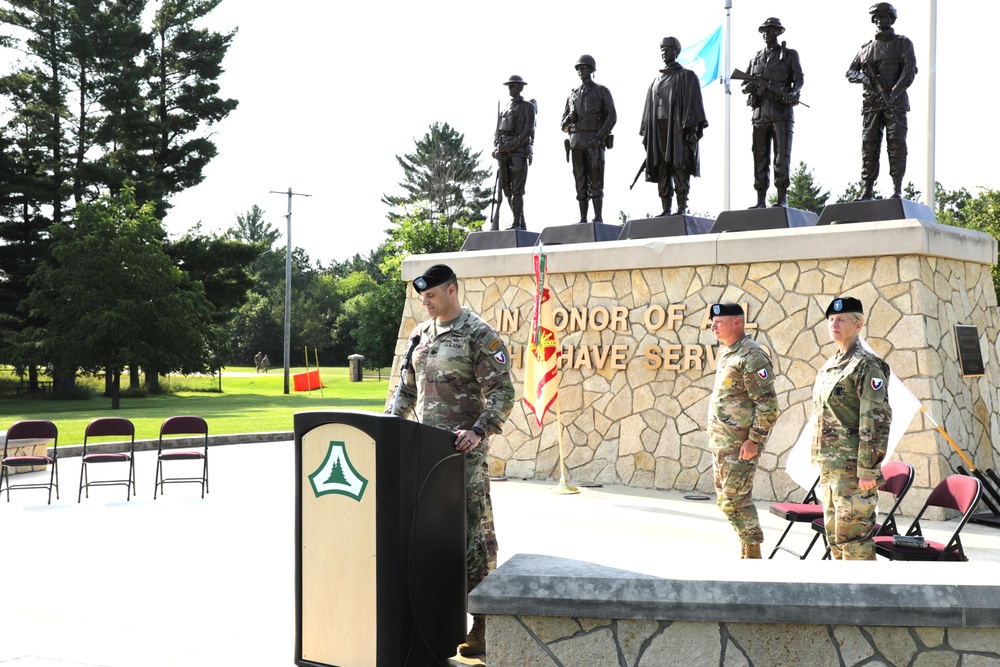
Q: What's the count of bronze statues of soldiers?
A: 5